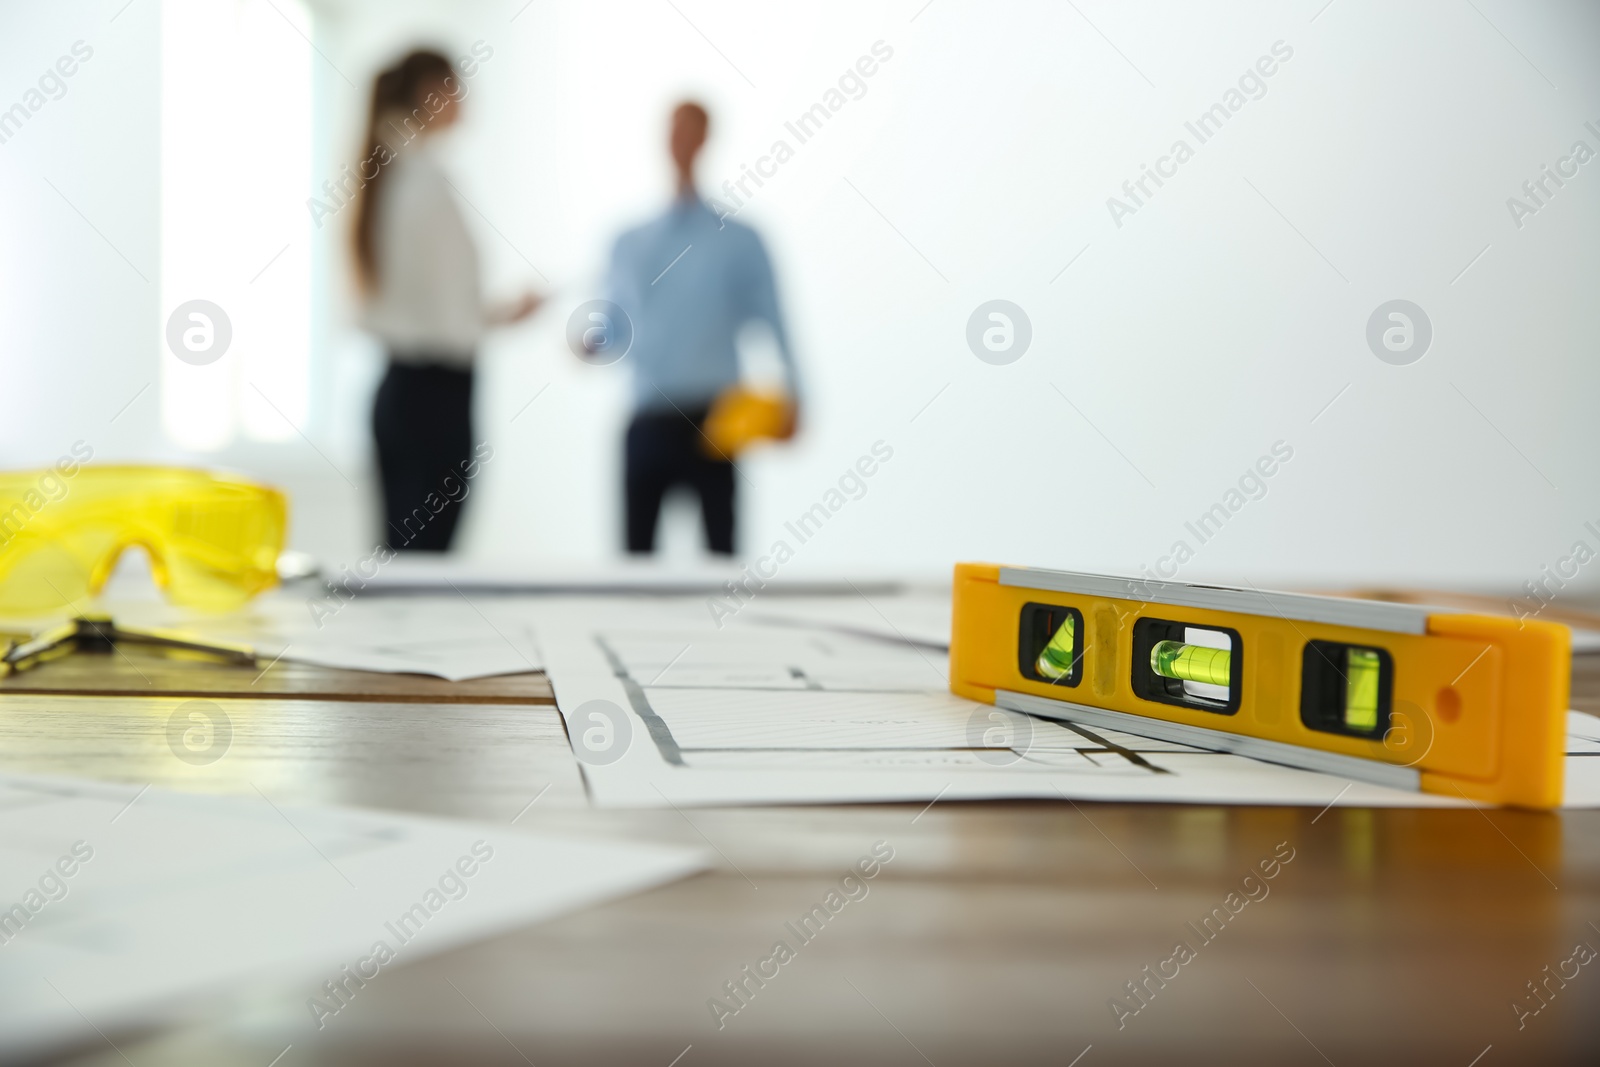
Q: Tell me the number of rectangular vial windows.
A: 3